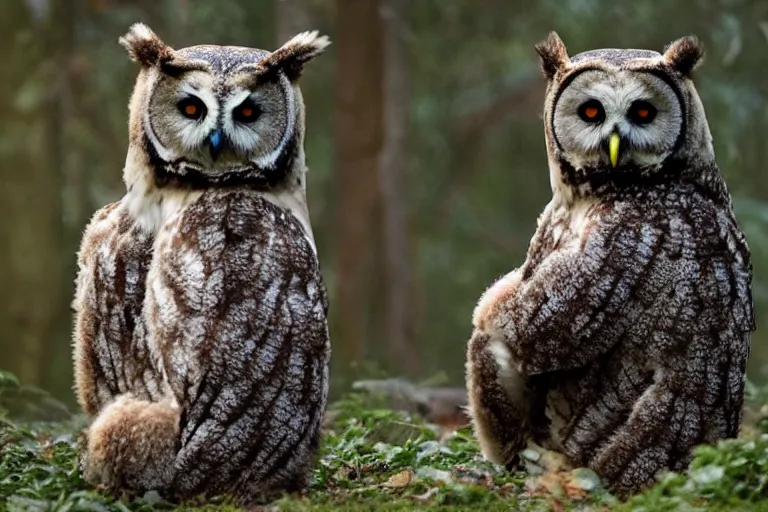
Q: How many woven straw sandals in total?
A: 0